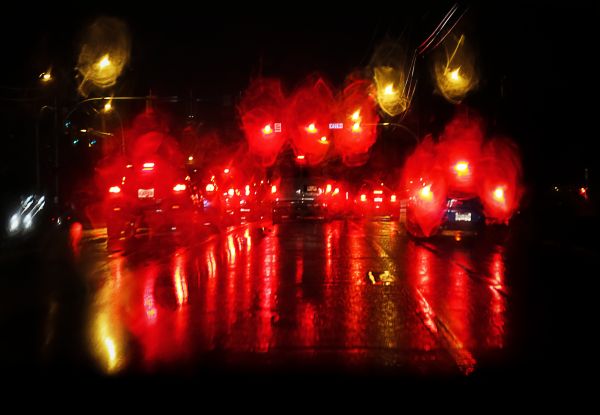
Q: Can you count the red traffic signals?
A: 3